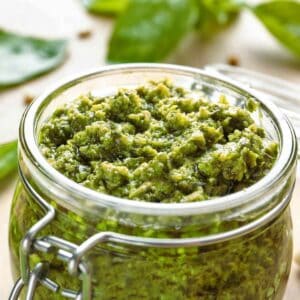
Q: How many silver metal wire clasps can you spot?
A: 1